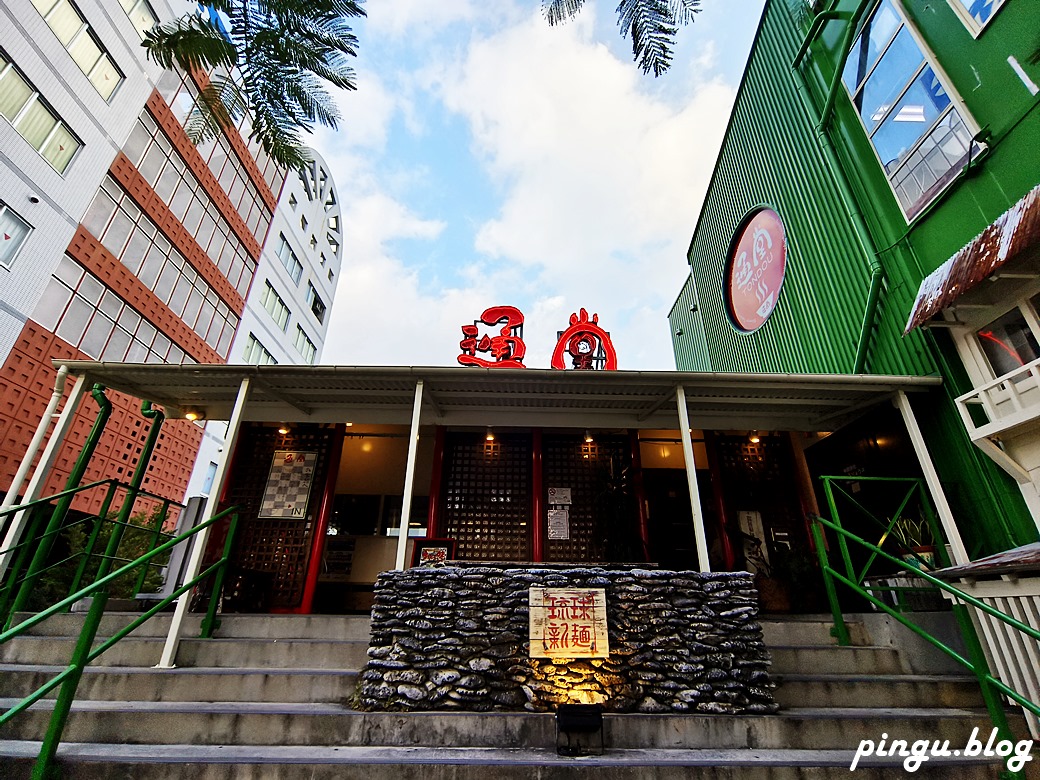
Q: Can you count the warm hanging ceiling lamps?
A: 5